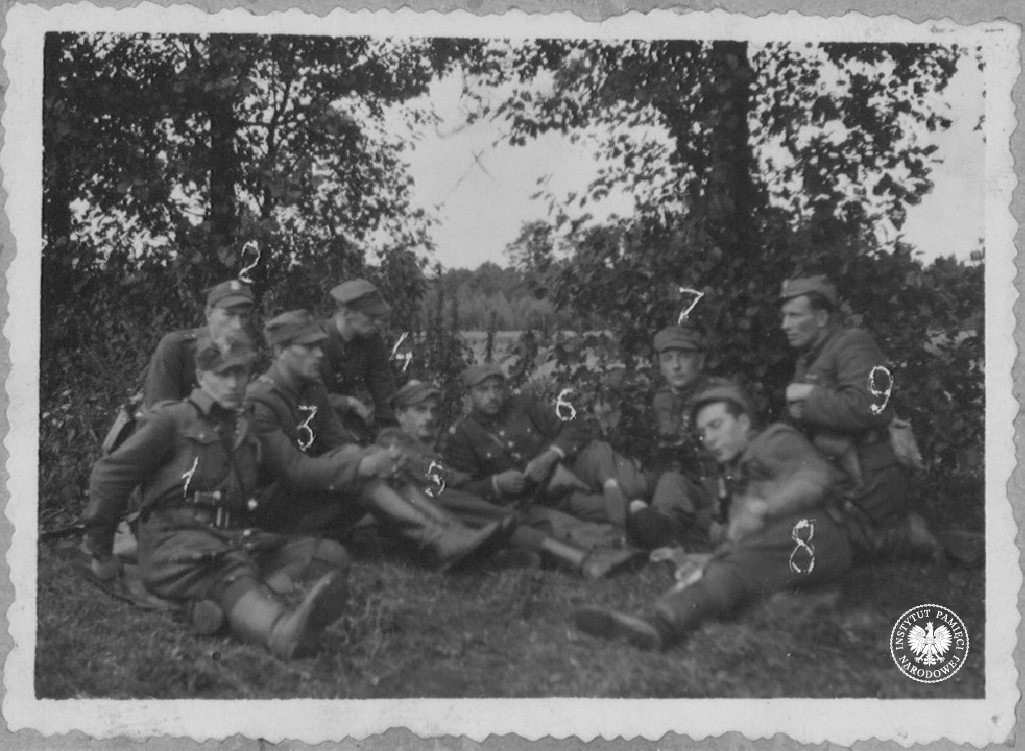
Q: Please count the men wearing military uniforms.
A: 9